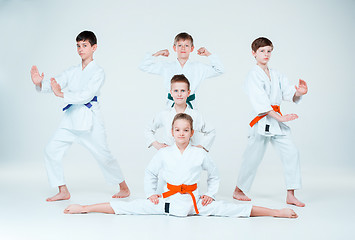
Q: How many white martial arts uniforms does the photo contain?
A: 5